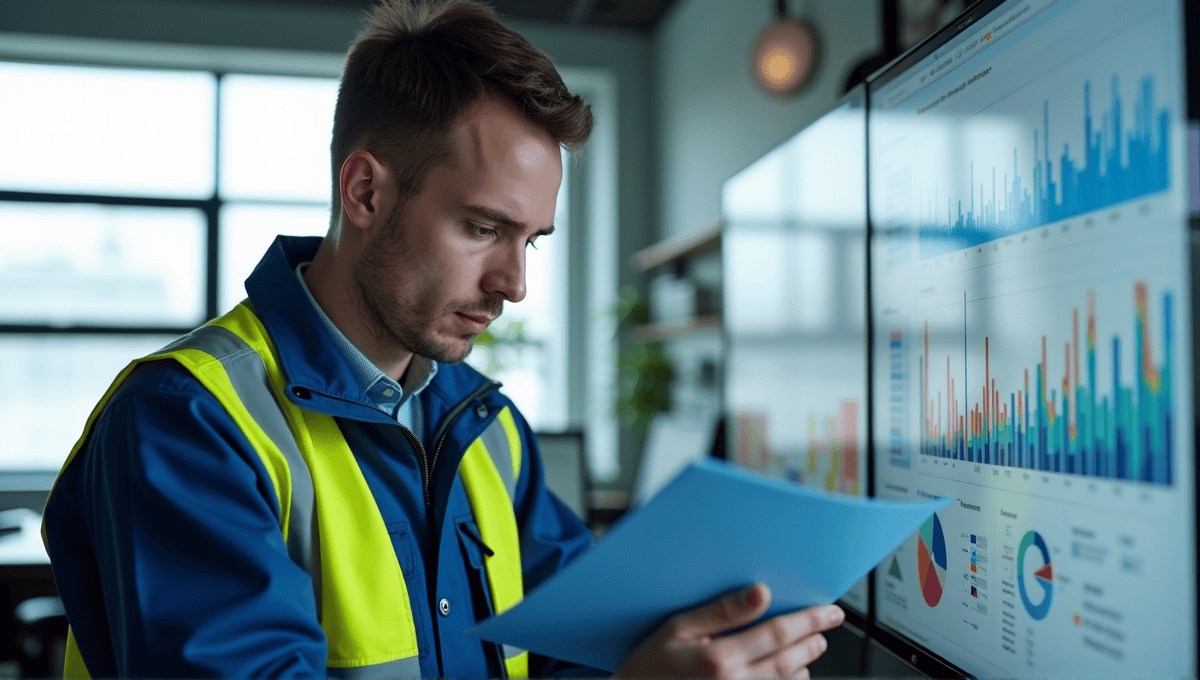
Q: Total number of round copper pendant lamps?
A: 1